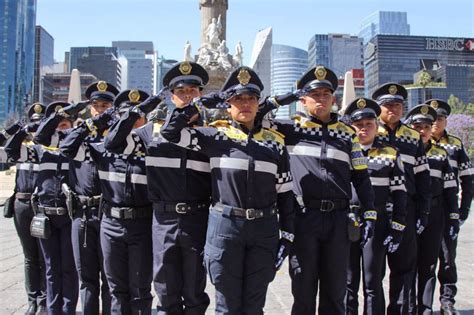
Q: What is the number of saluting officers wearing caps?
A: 11